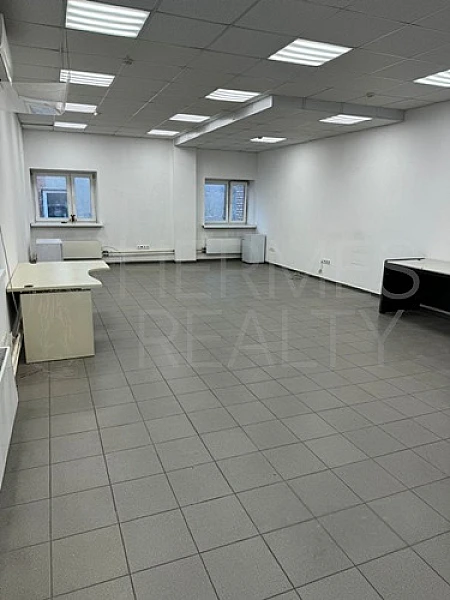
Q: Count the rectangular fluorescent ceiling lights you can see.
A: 11